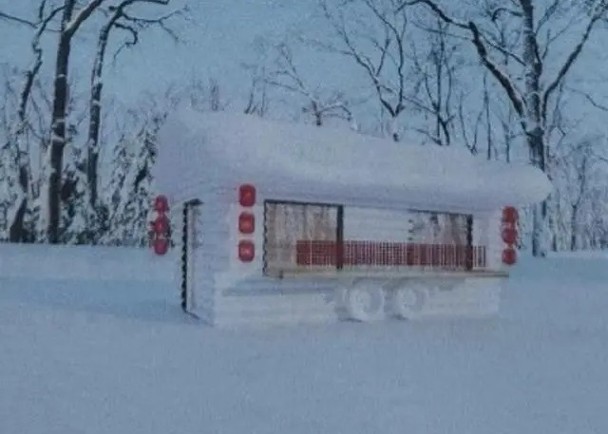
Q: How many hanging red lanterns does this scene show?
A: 9